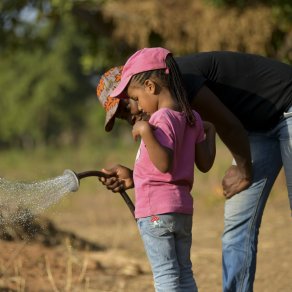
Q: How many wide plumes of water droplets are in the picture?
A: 1